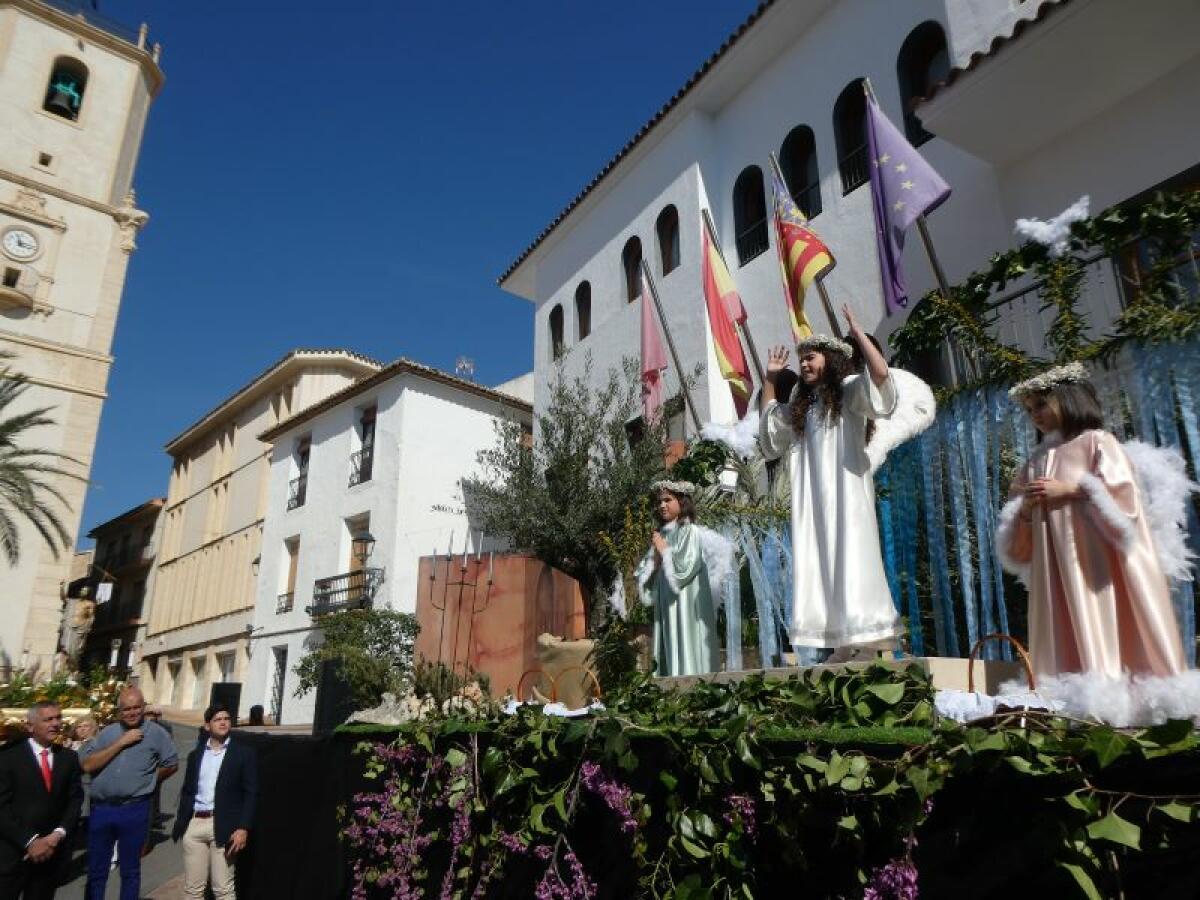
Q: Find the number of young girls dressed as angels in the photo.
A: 3